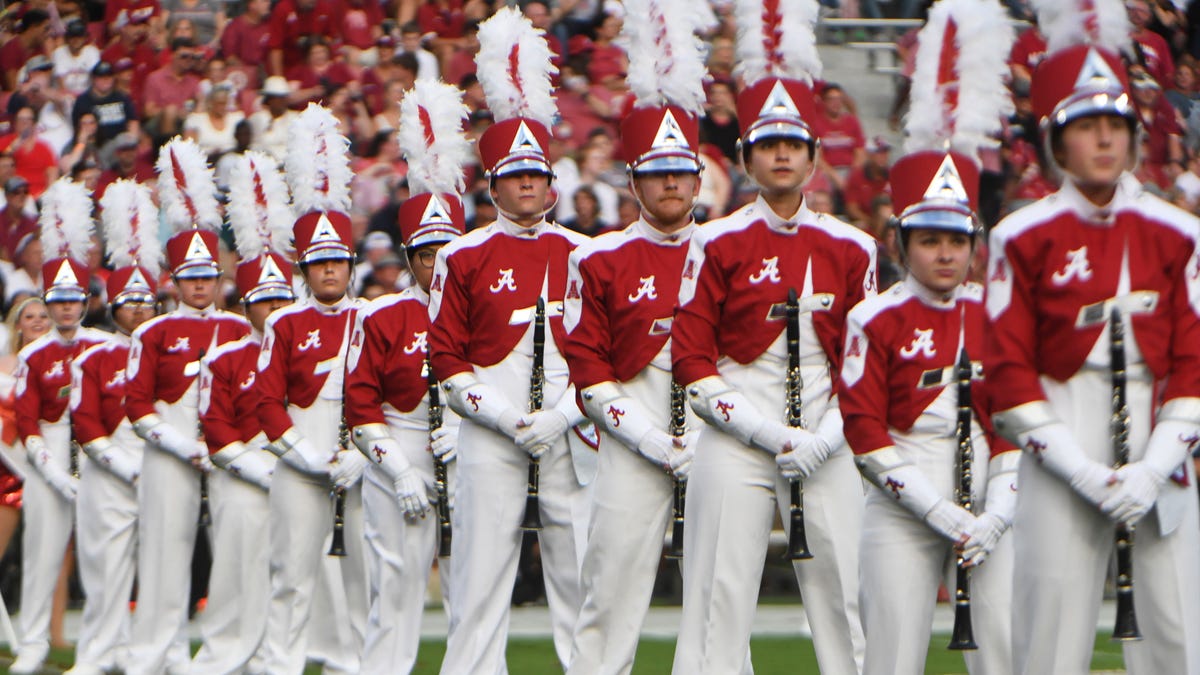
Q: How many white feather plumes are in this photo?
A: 11